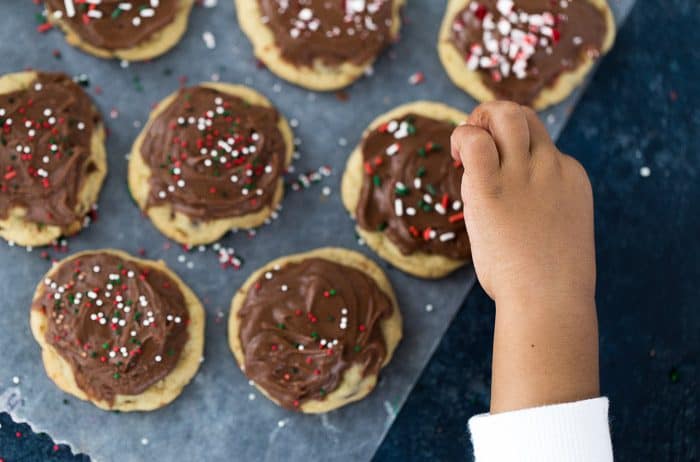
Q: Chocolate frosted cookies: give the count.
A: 8